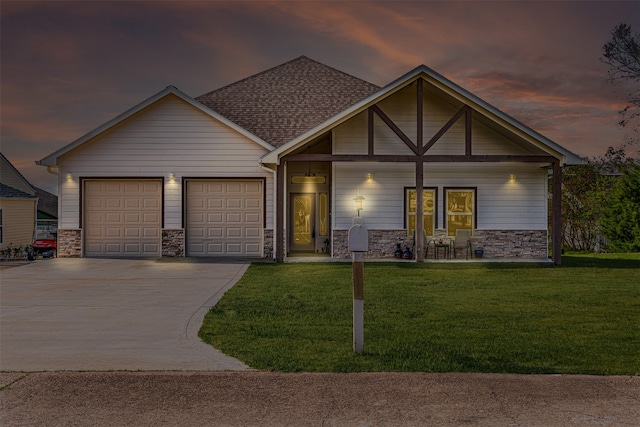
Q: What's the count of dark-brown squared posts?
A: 3